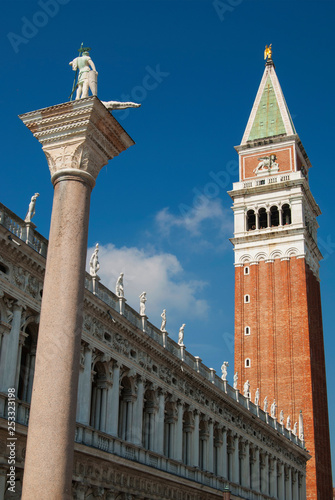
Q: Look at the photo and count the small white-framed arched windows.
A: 4